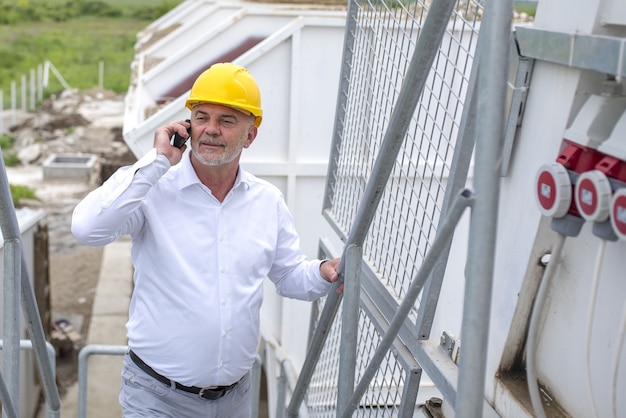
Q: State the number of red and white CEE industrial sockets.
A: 3